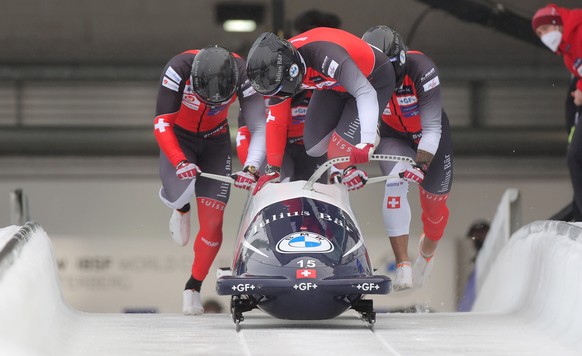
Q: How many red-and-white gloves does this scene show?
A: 6